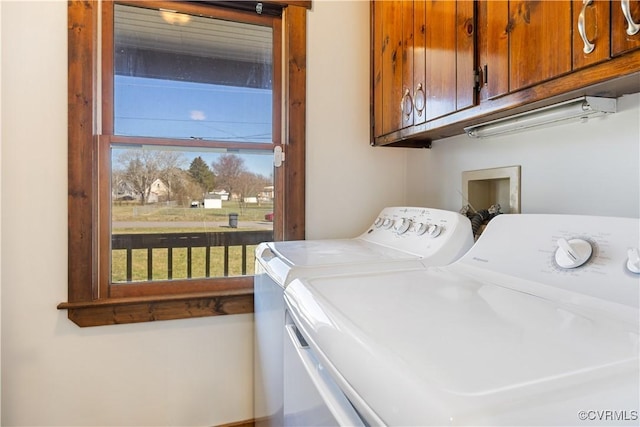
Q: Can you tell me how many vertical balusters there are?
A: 7